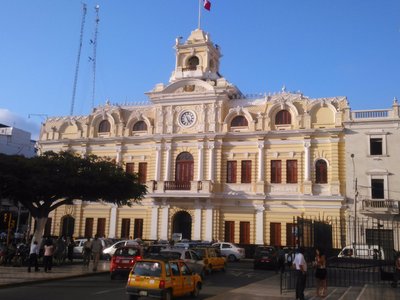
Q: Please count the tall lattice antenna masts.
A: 2